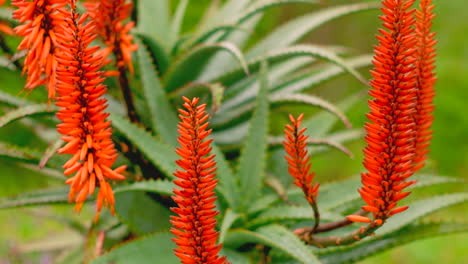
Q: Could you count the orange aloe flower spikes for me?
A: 7